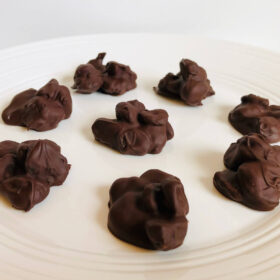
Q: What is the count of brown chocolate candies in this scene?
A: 8